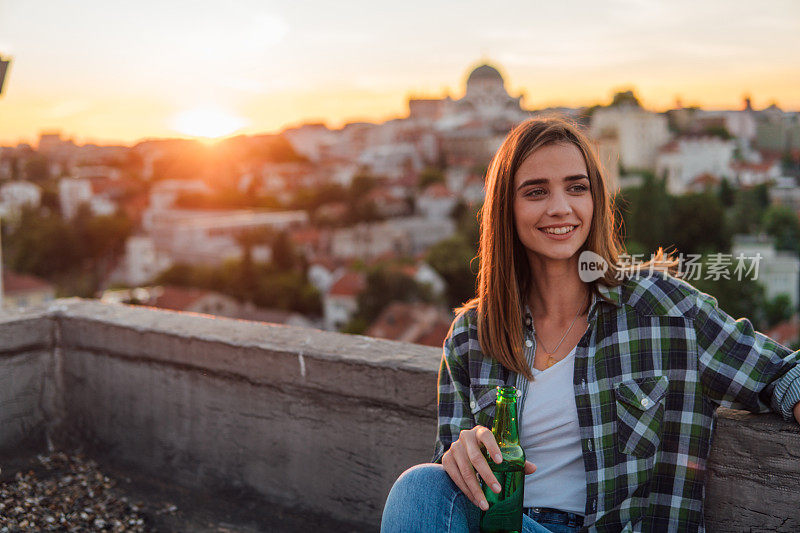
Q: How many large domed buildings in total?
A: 1